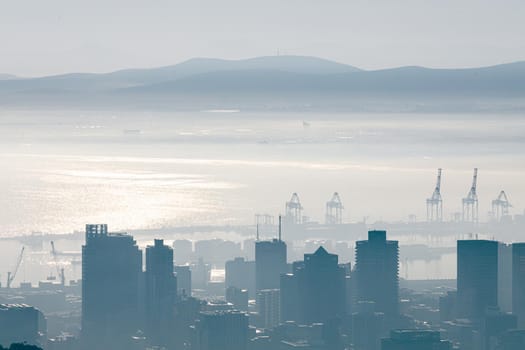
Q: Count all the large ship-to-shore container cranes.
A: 5